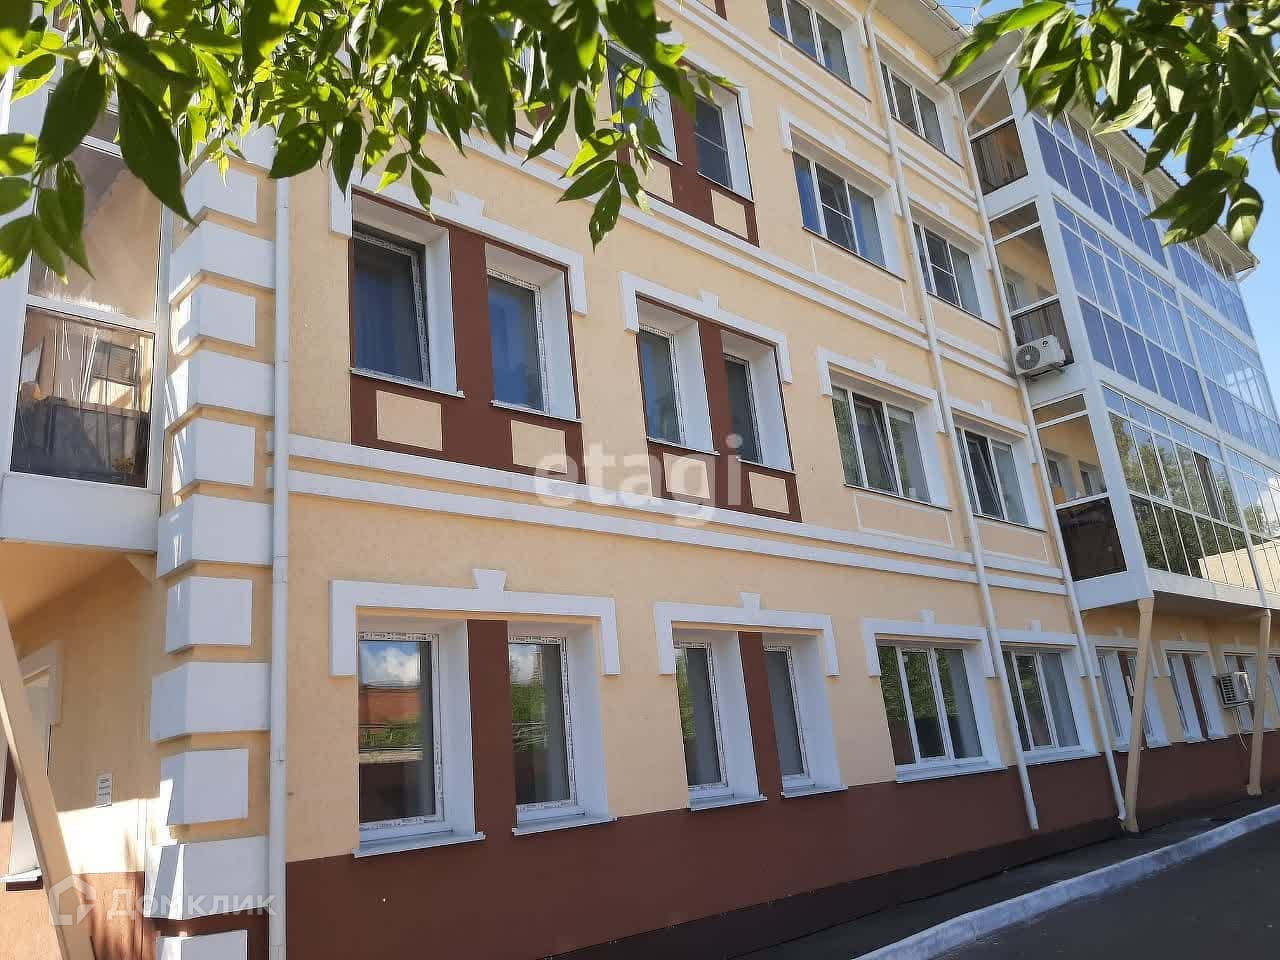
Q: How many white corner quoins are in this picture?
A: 12